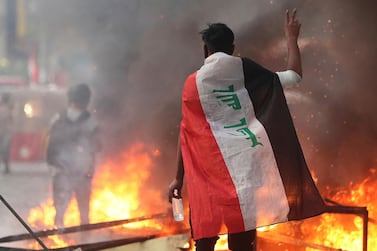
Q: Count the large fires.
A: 2